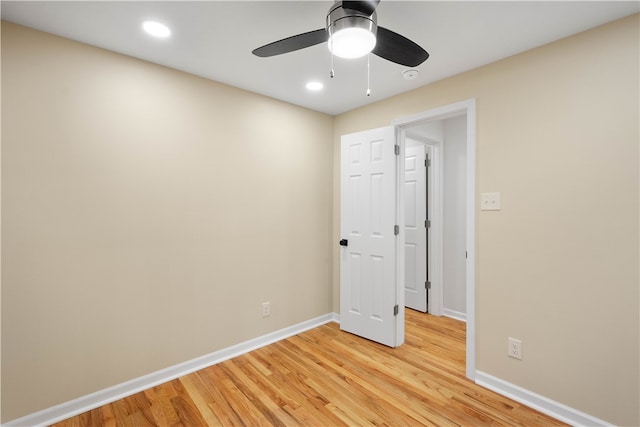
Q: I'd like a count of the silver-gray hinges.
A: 6